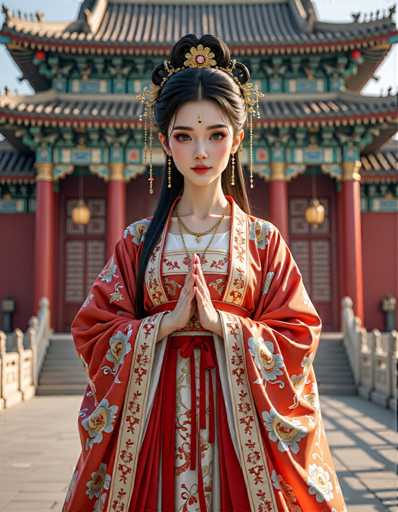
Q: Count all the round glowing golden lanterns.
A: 2